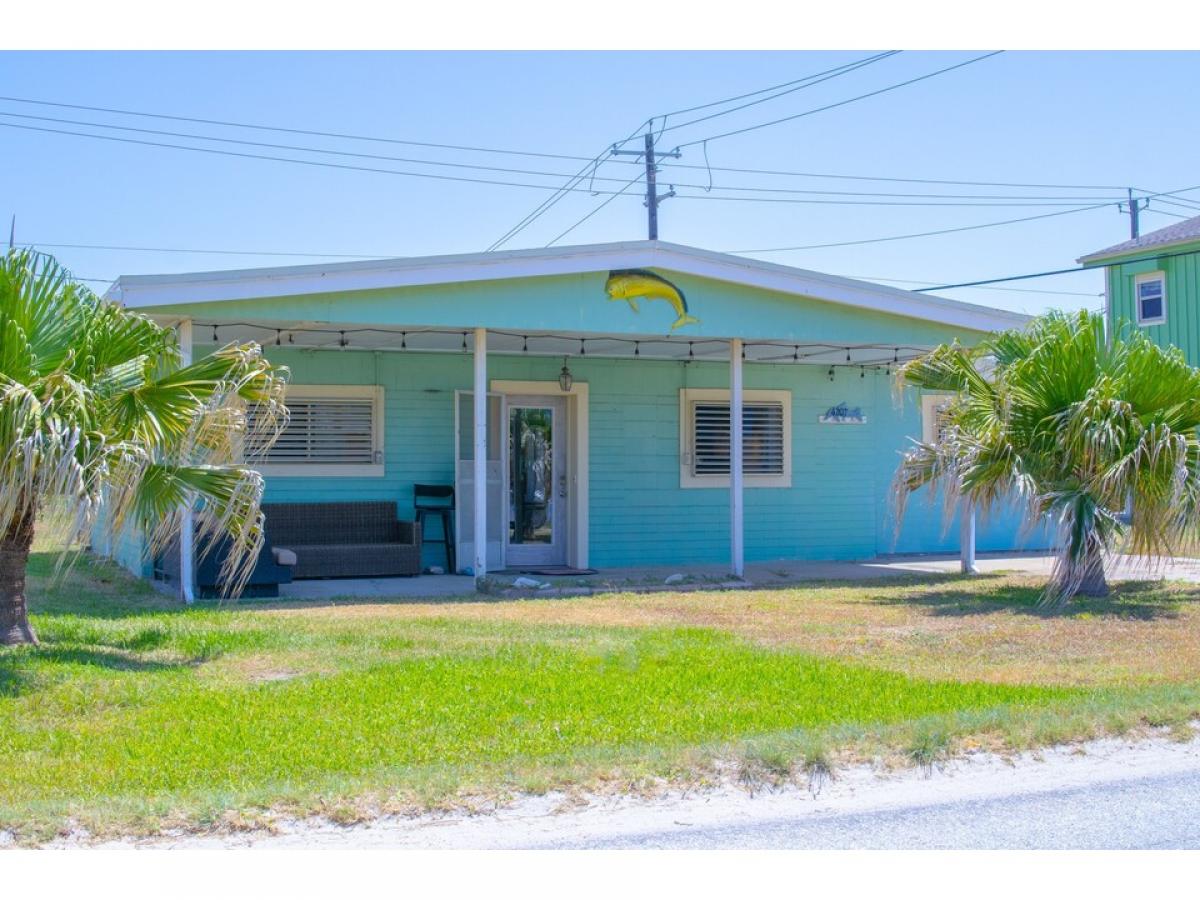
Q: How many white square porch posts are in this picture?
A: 4